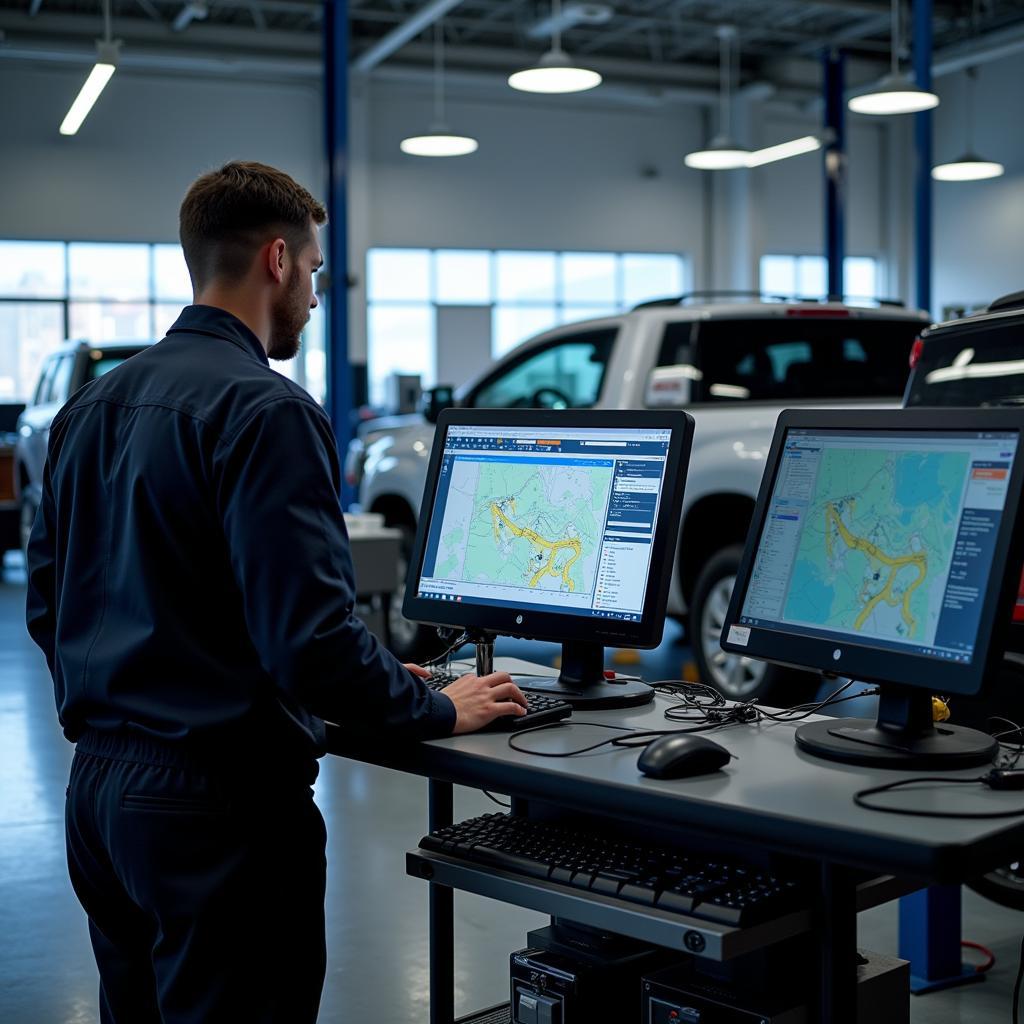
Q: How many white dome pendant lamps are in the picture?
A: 5